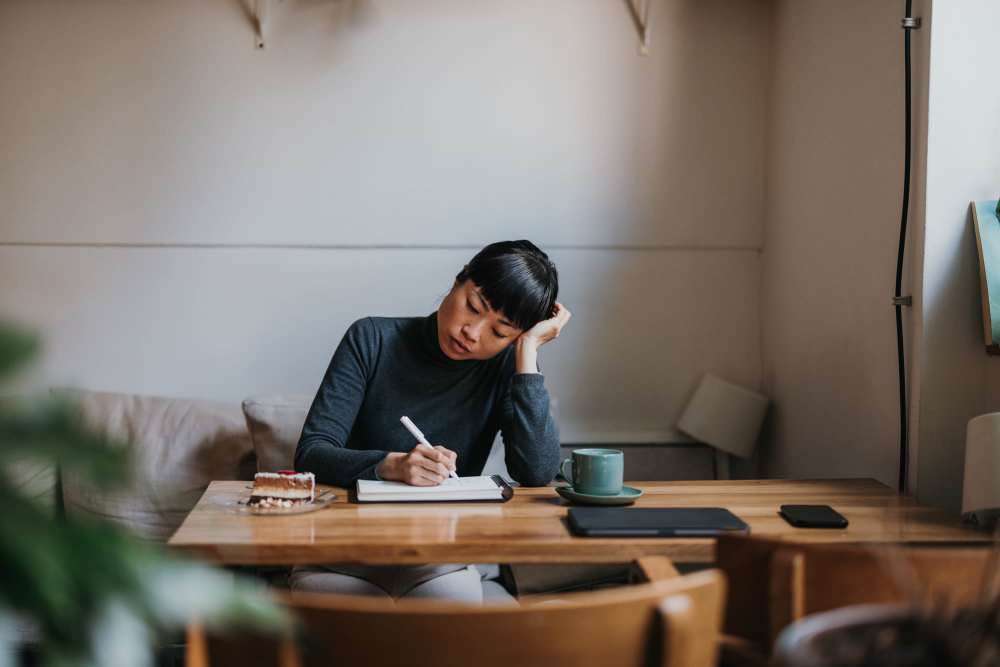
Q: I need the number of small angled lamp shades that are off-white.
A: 1